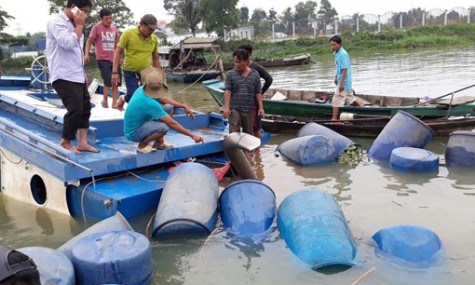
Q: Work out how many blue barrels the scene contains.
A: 12